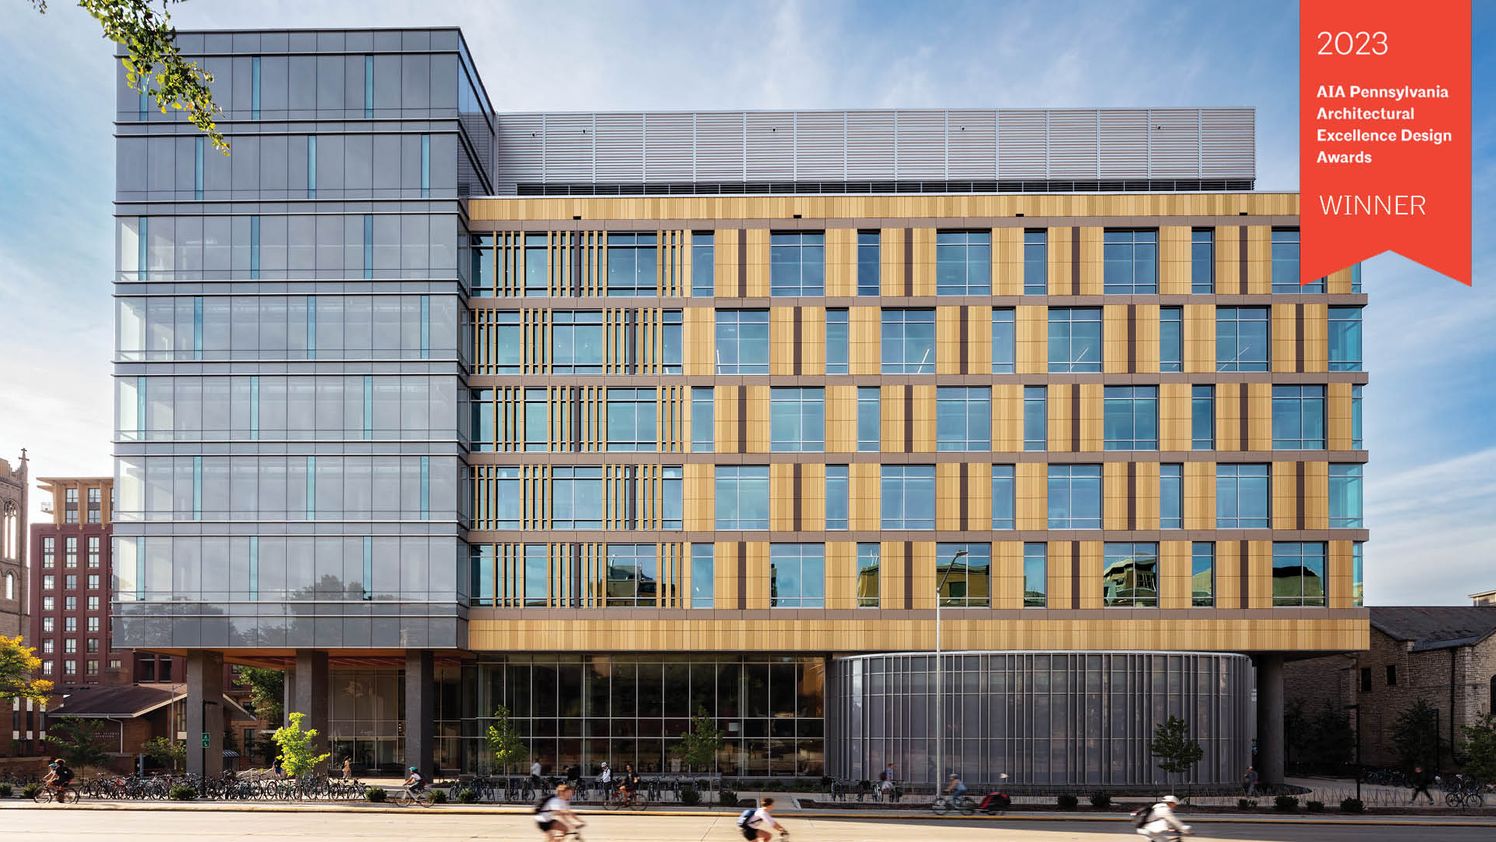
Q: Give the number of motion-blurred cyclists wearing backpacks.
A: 3